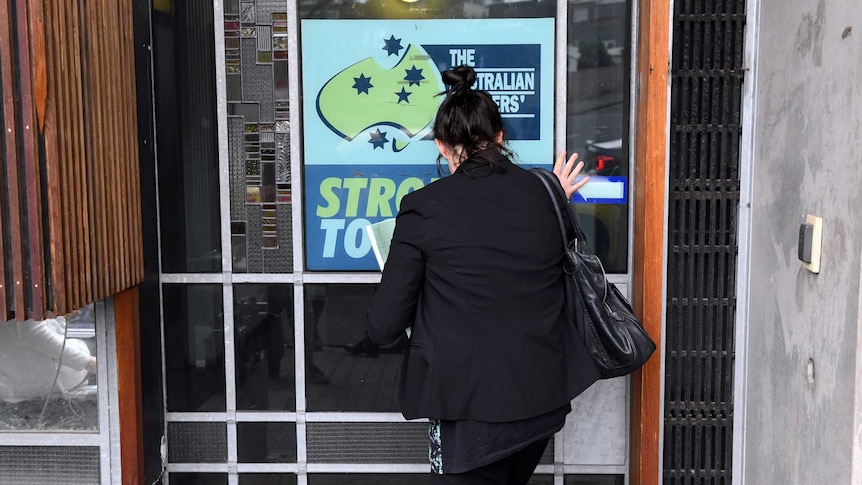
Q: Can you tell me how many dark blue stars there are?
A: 5